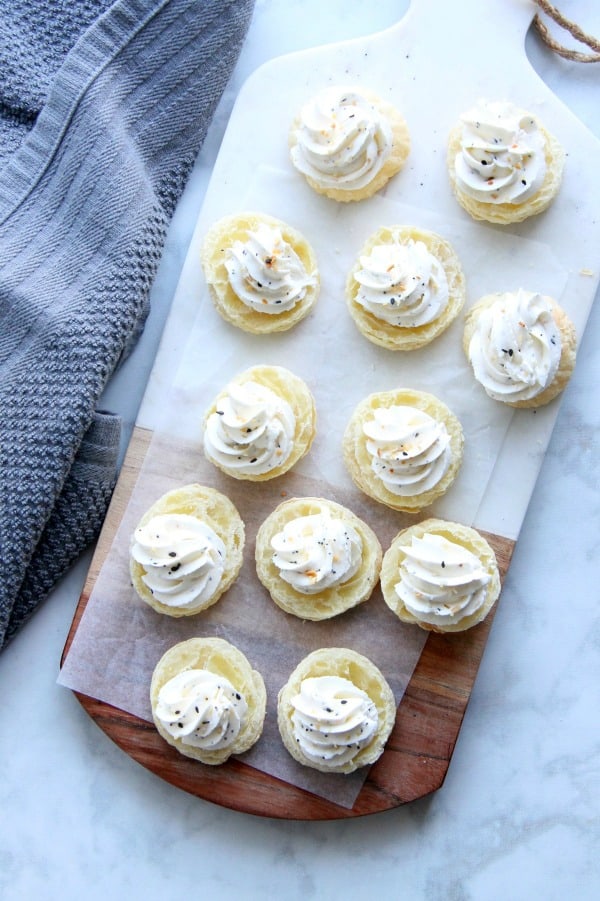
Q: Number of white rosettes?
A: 12